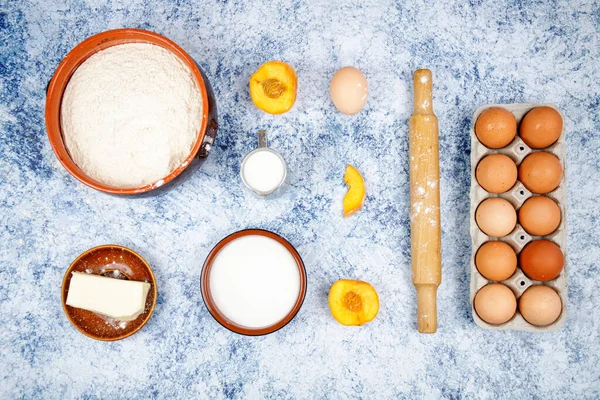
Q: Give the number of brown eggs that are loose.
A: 1